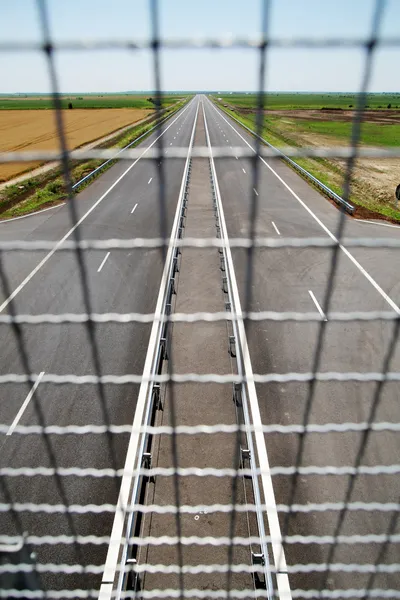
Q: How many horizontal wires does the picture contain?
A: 11